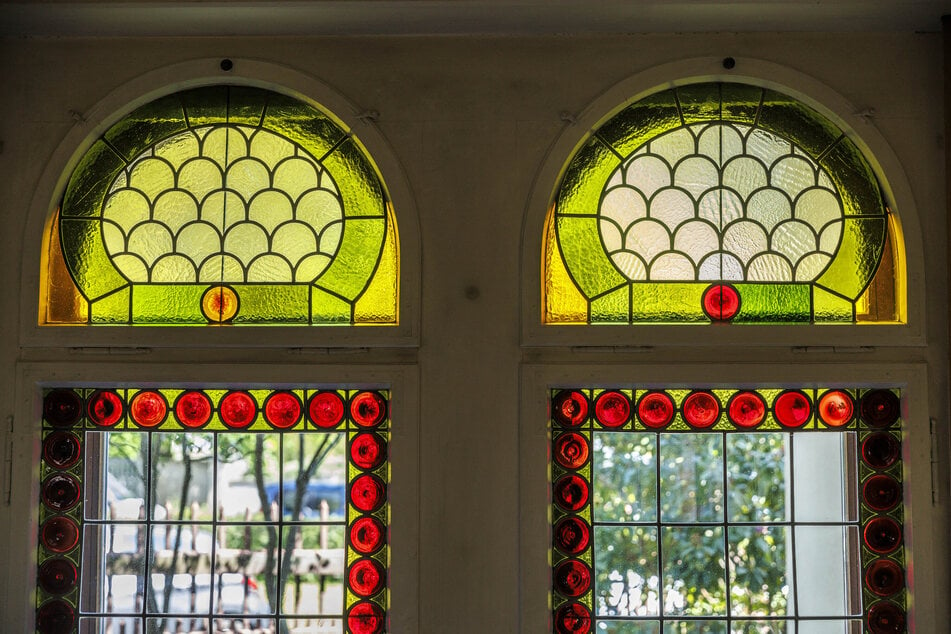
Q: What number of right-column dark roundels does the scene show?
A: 6